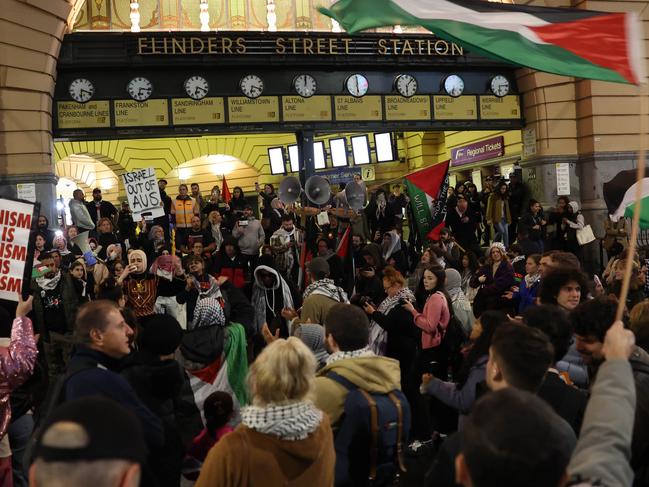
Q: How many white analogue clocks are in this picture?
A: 9